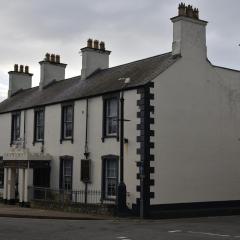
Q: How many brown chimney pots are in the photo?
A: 12